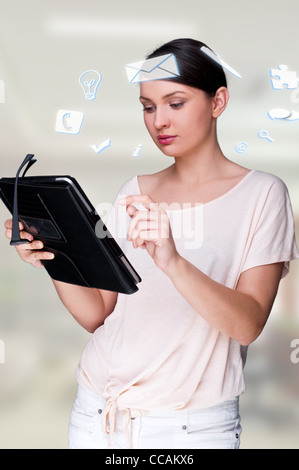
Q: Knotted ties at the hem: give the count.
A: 1